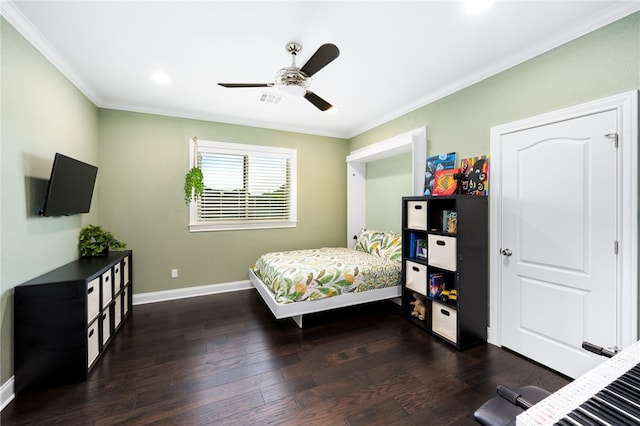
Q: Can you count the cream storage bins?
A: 12